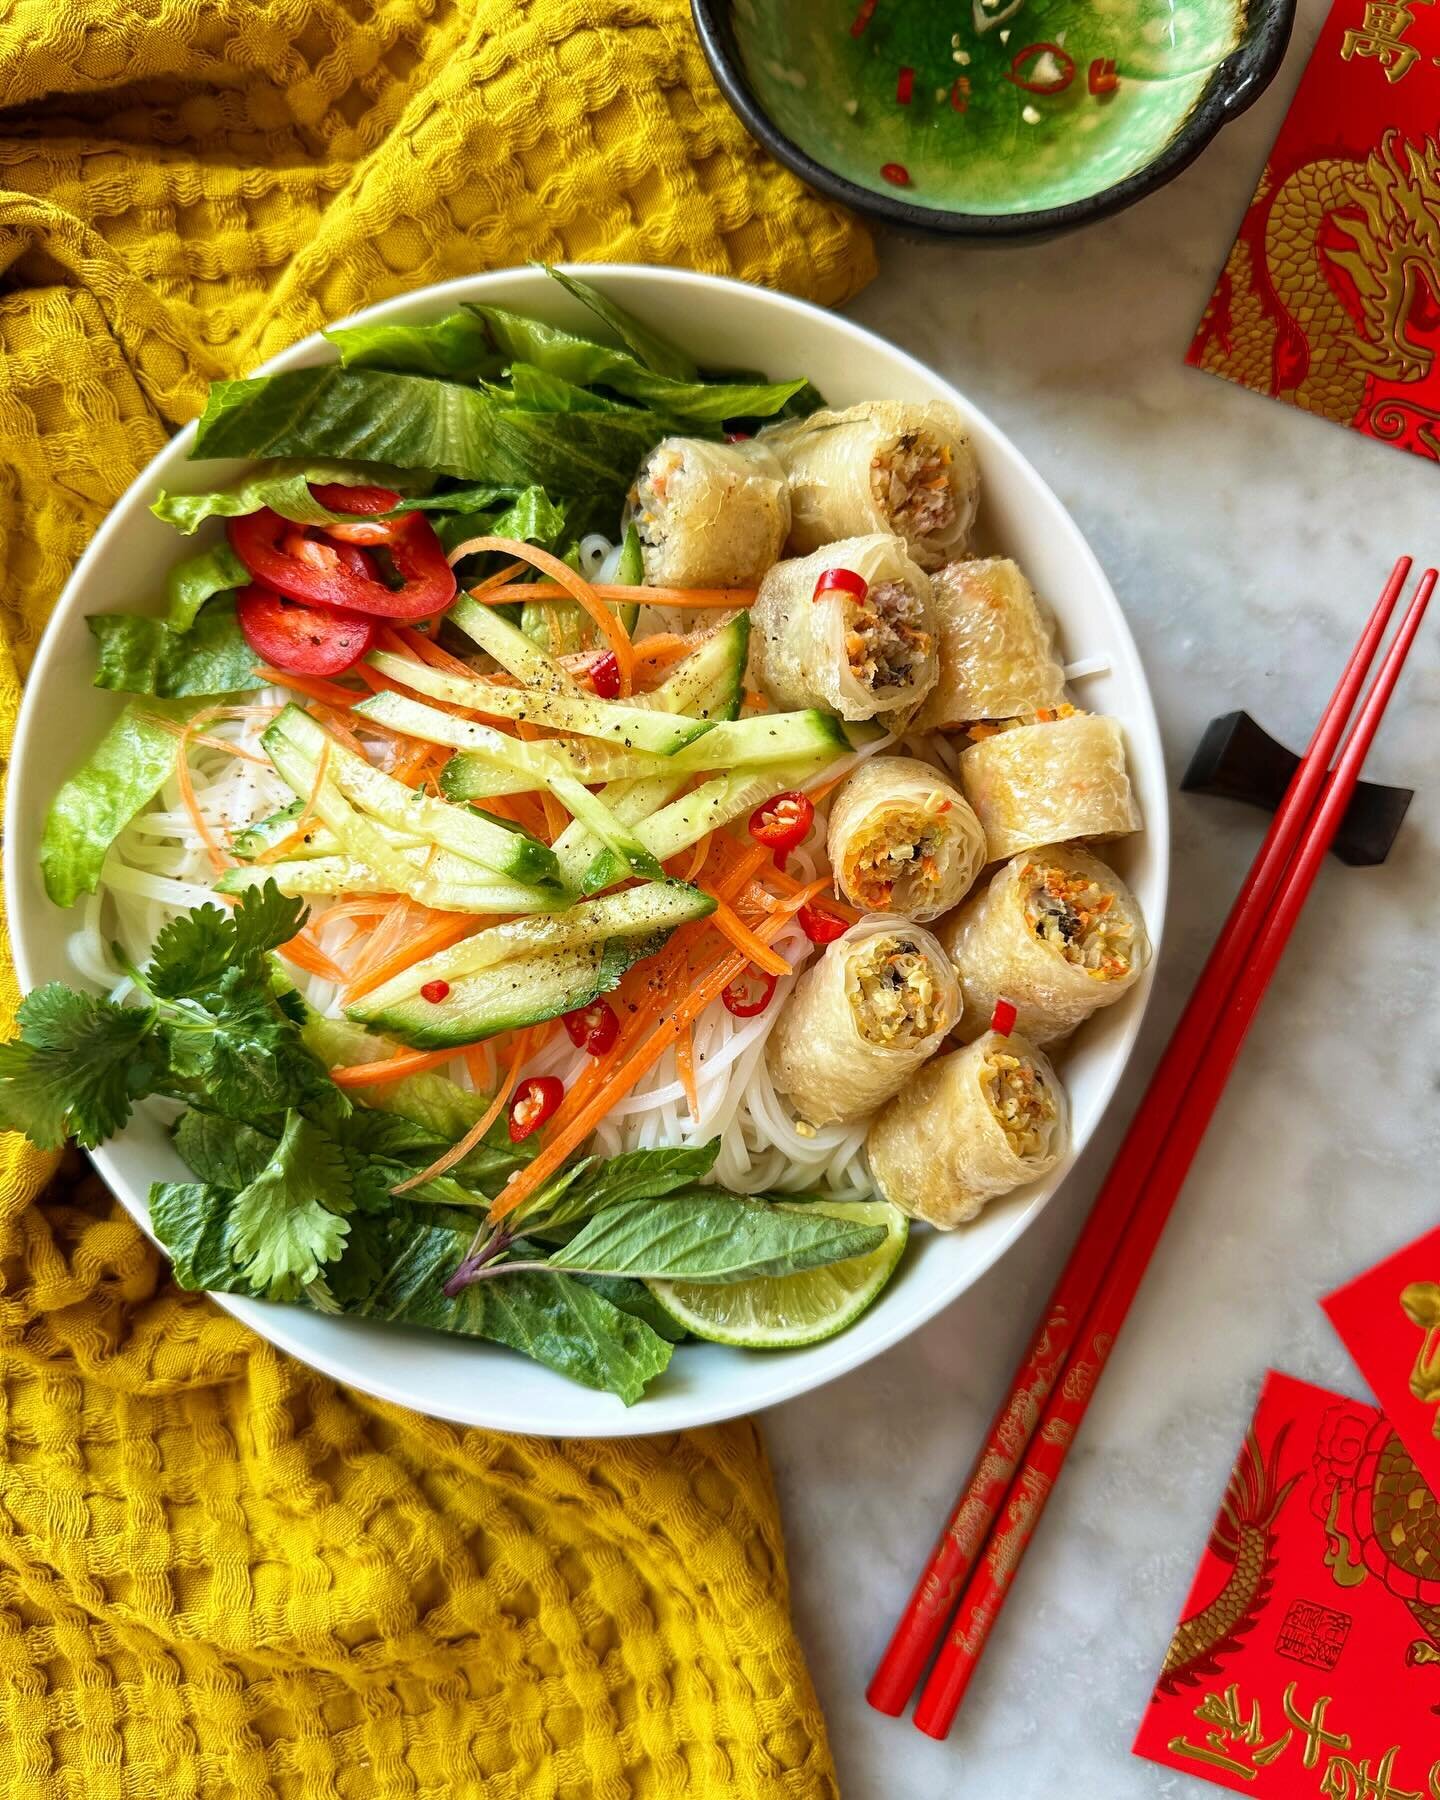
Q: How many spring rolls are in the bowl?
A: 9